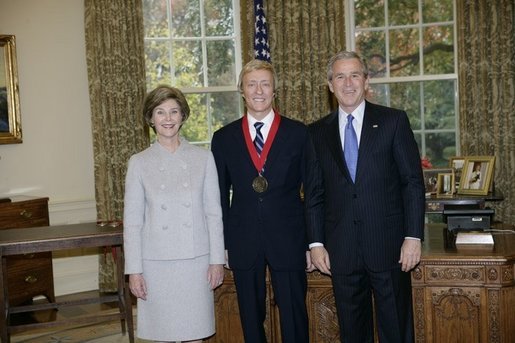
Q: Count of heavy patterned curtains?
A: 3